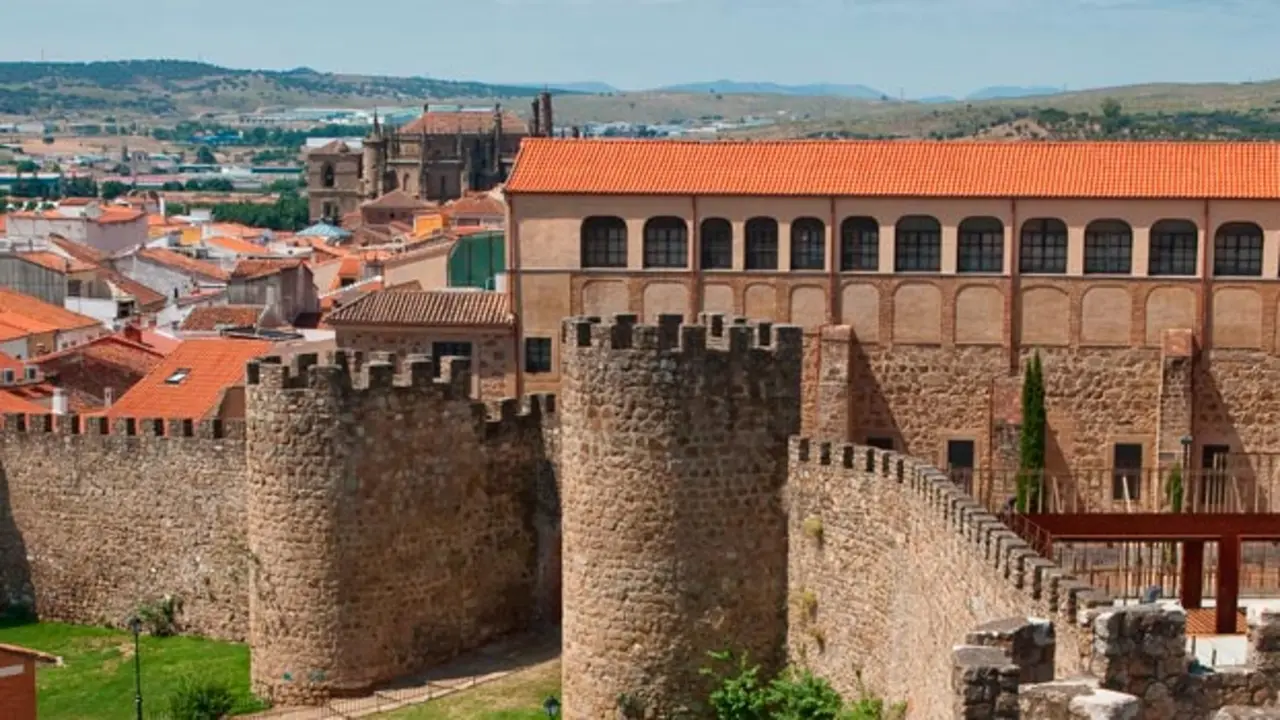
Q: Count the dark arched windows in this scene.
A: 12